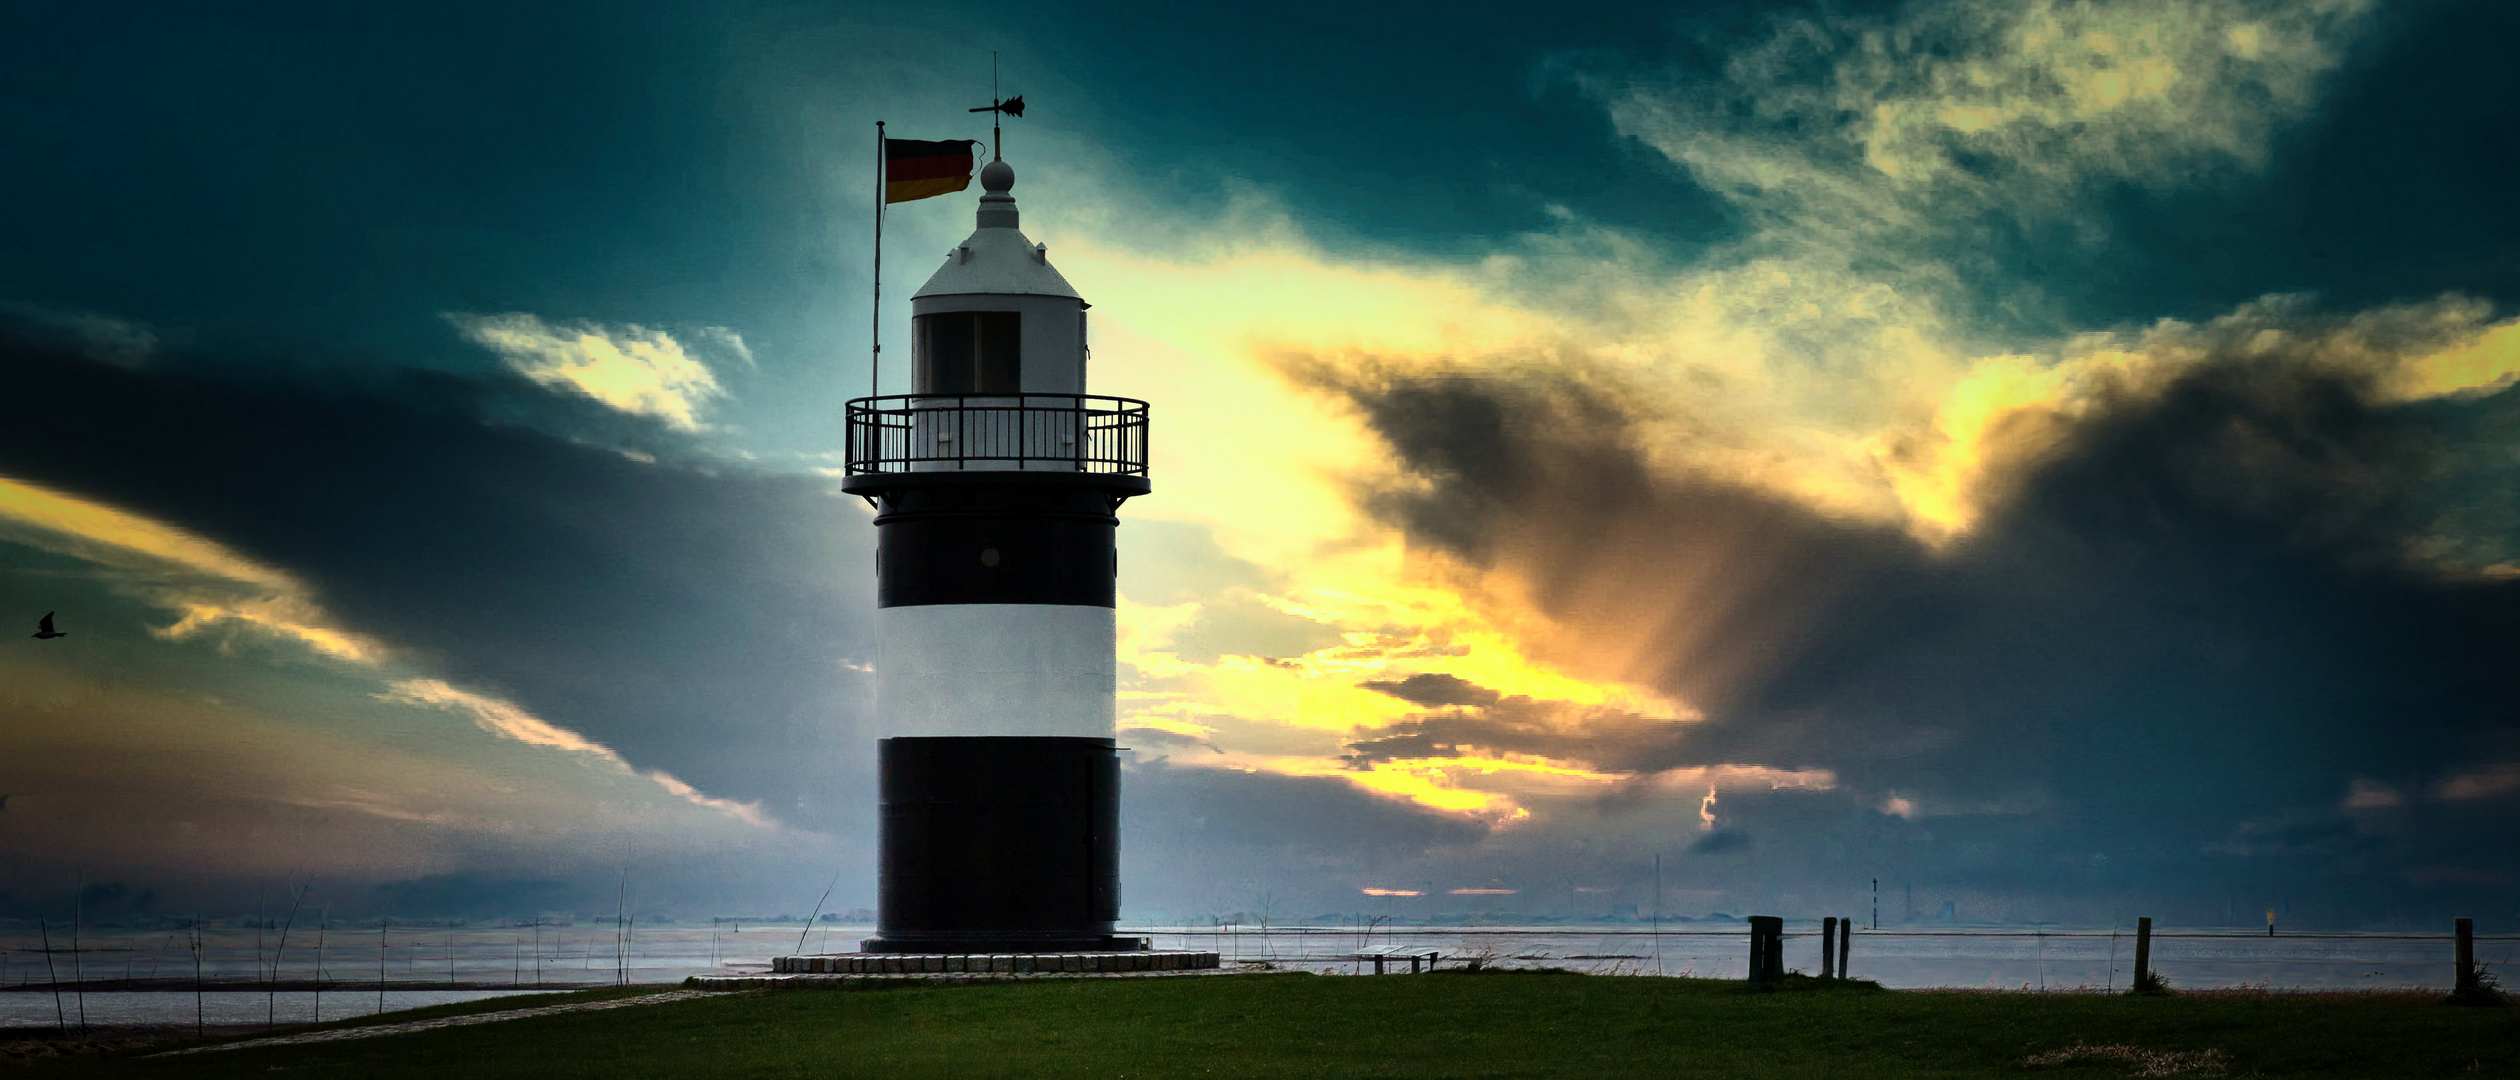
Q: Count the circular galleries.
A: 1